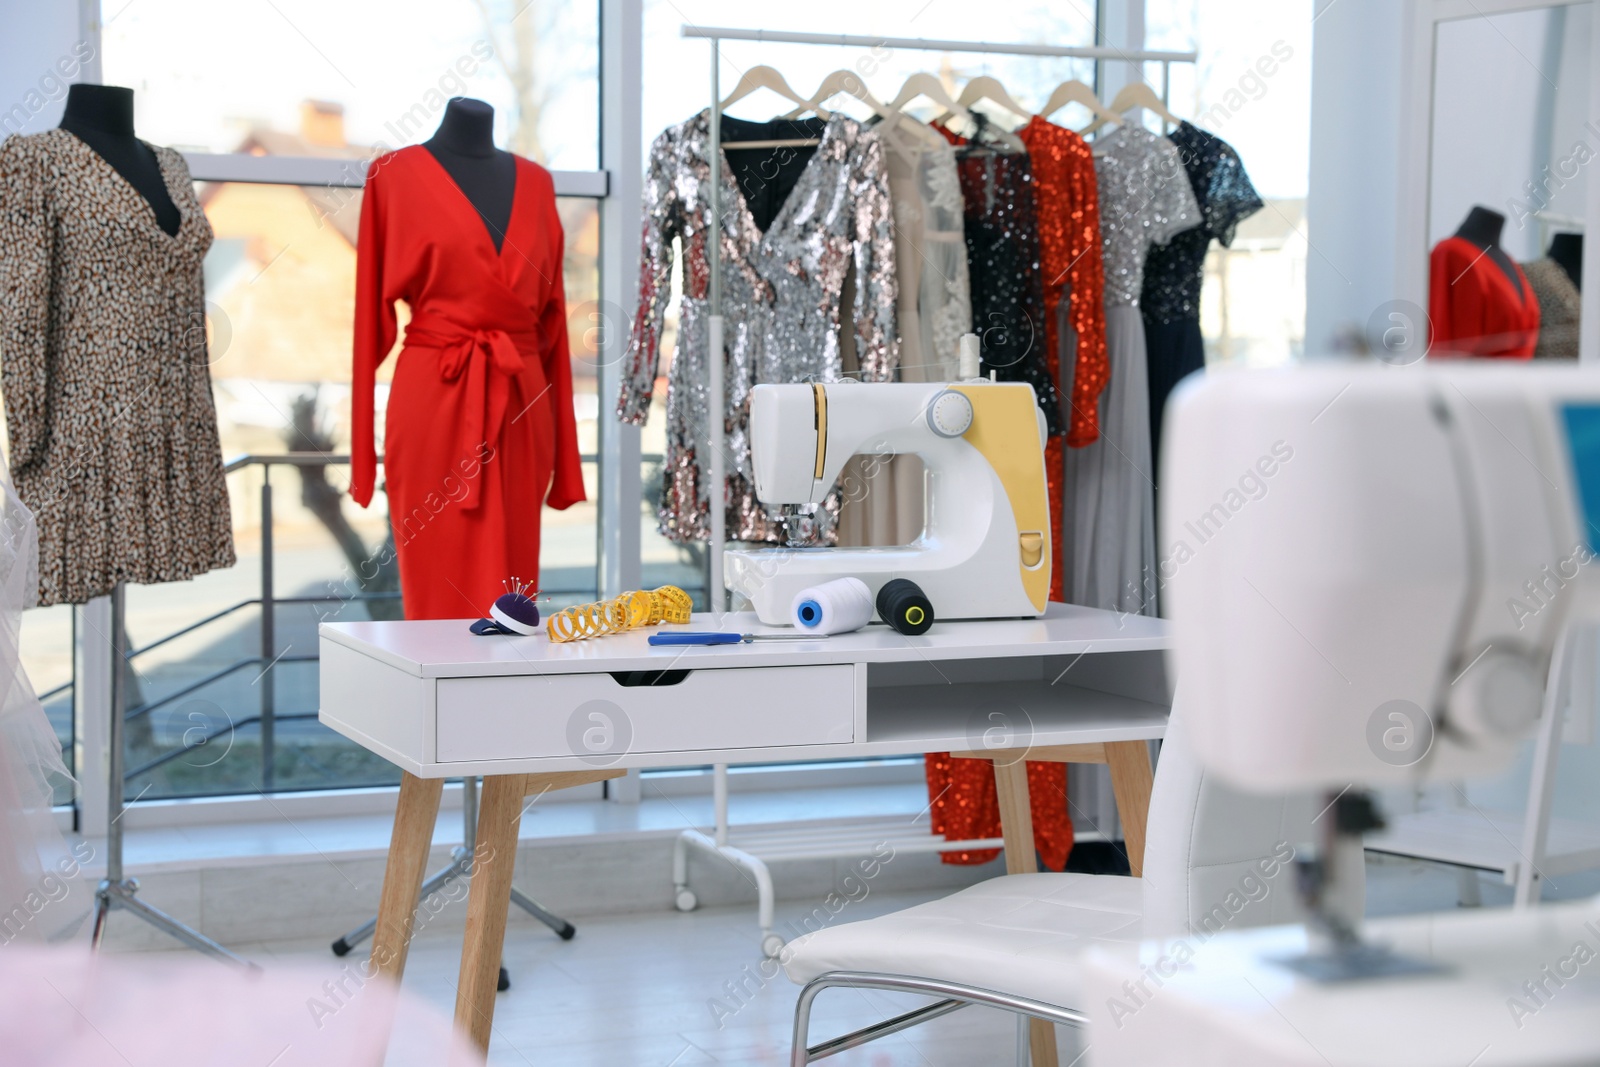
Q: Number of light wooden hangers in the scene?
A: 6